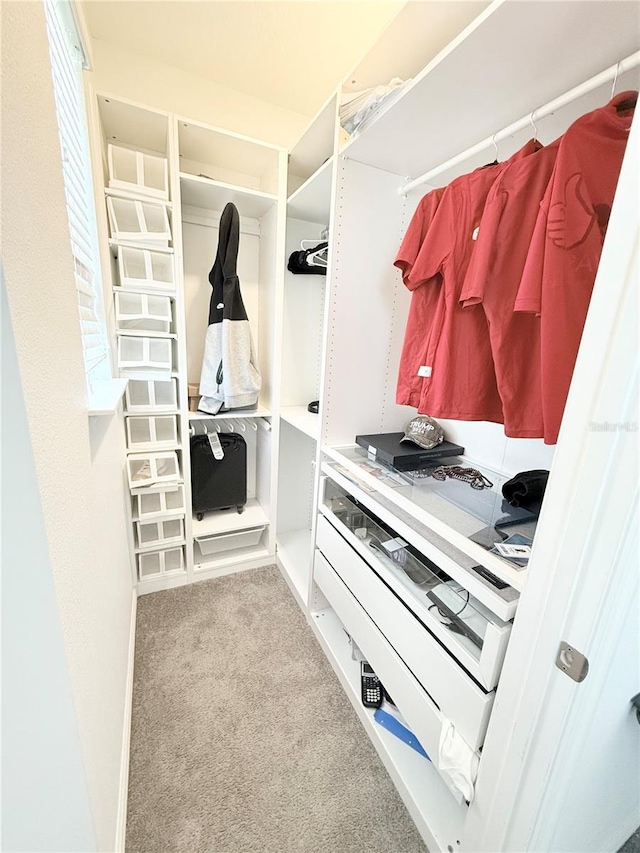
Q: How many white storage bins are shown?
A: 11